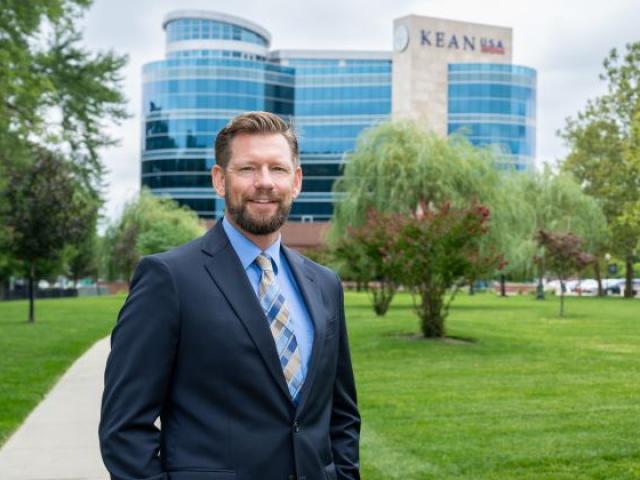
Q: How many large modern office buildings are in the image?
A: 1